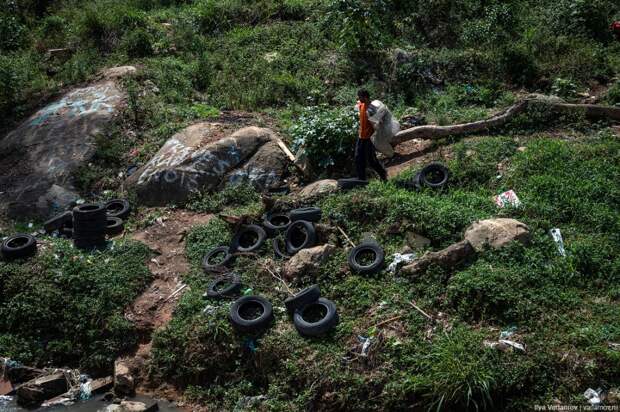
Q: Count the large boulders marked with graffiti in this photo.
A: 2